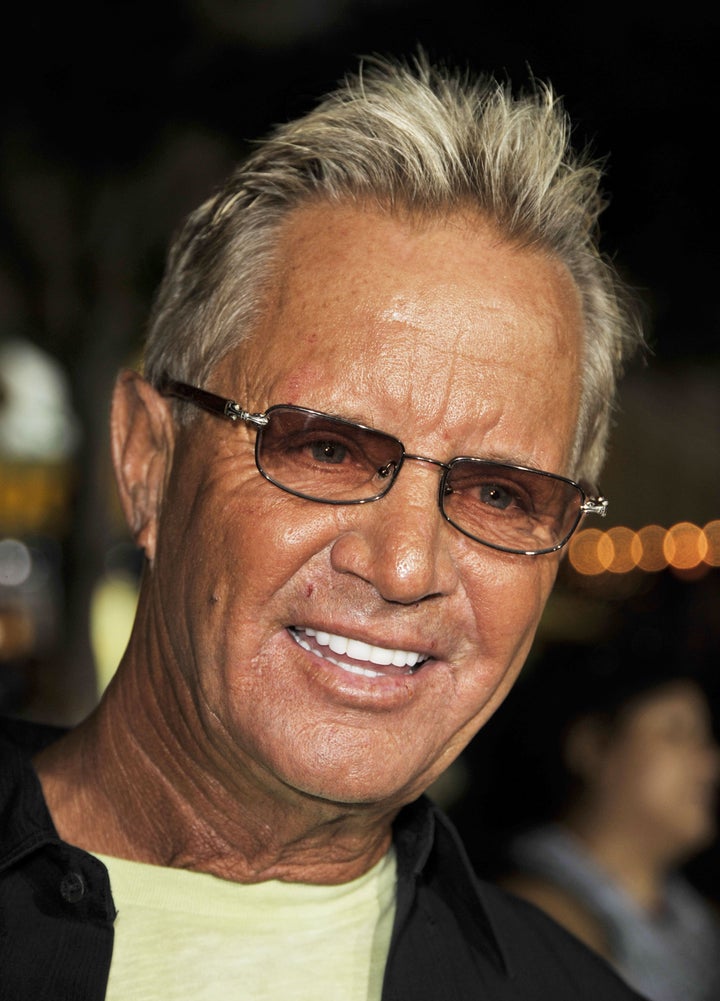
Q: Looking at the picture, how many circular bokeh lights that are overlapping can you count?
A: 5